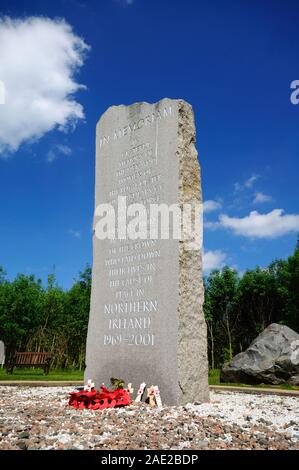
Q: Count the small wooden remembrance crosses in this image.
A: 5